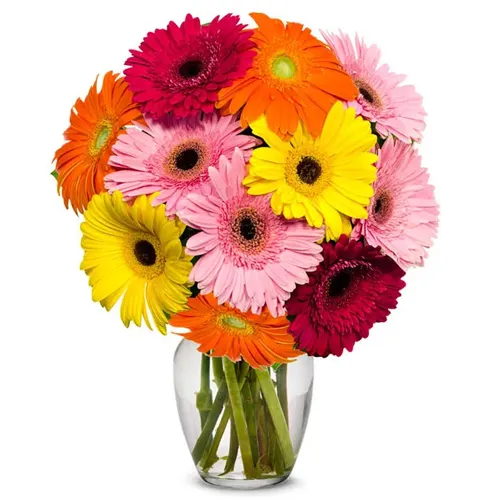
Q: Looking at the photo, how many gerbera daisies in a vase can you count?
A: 11